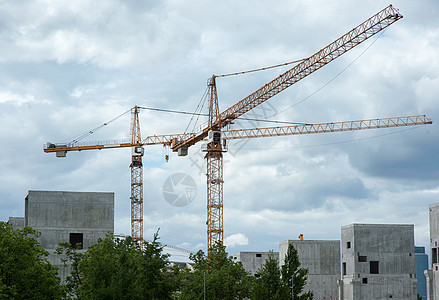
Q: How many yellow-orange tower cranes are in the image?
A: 2